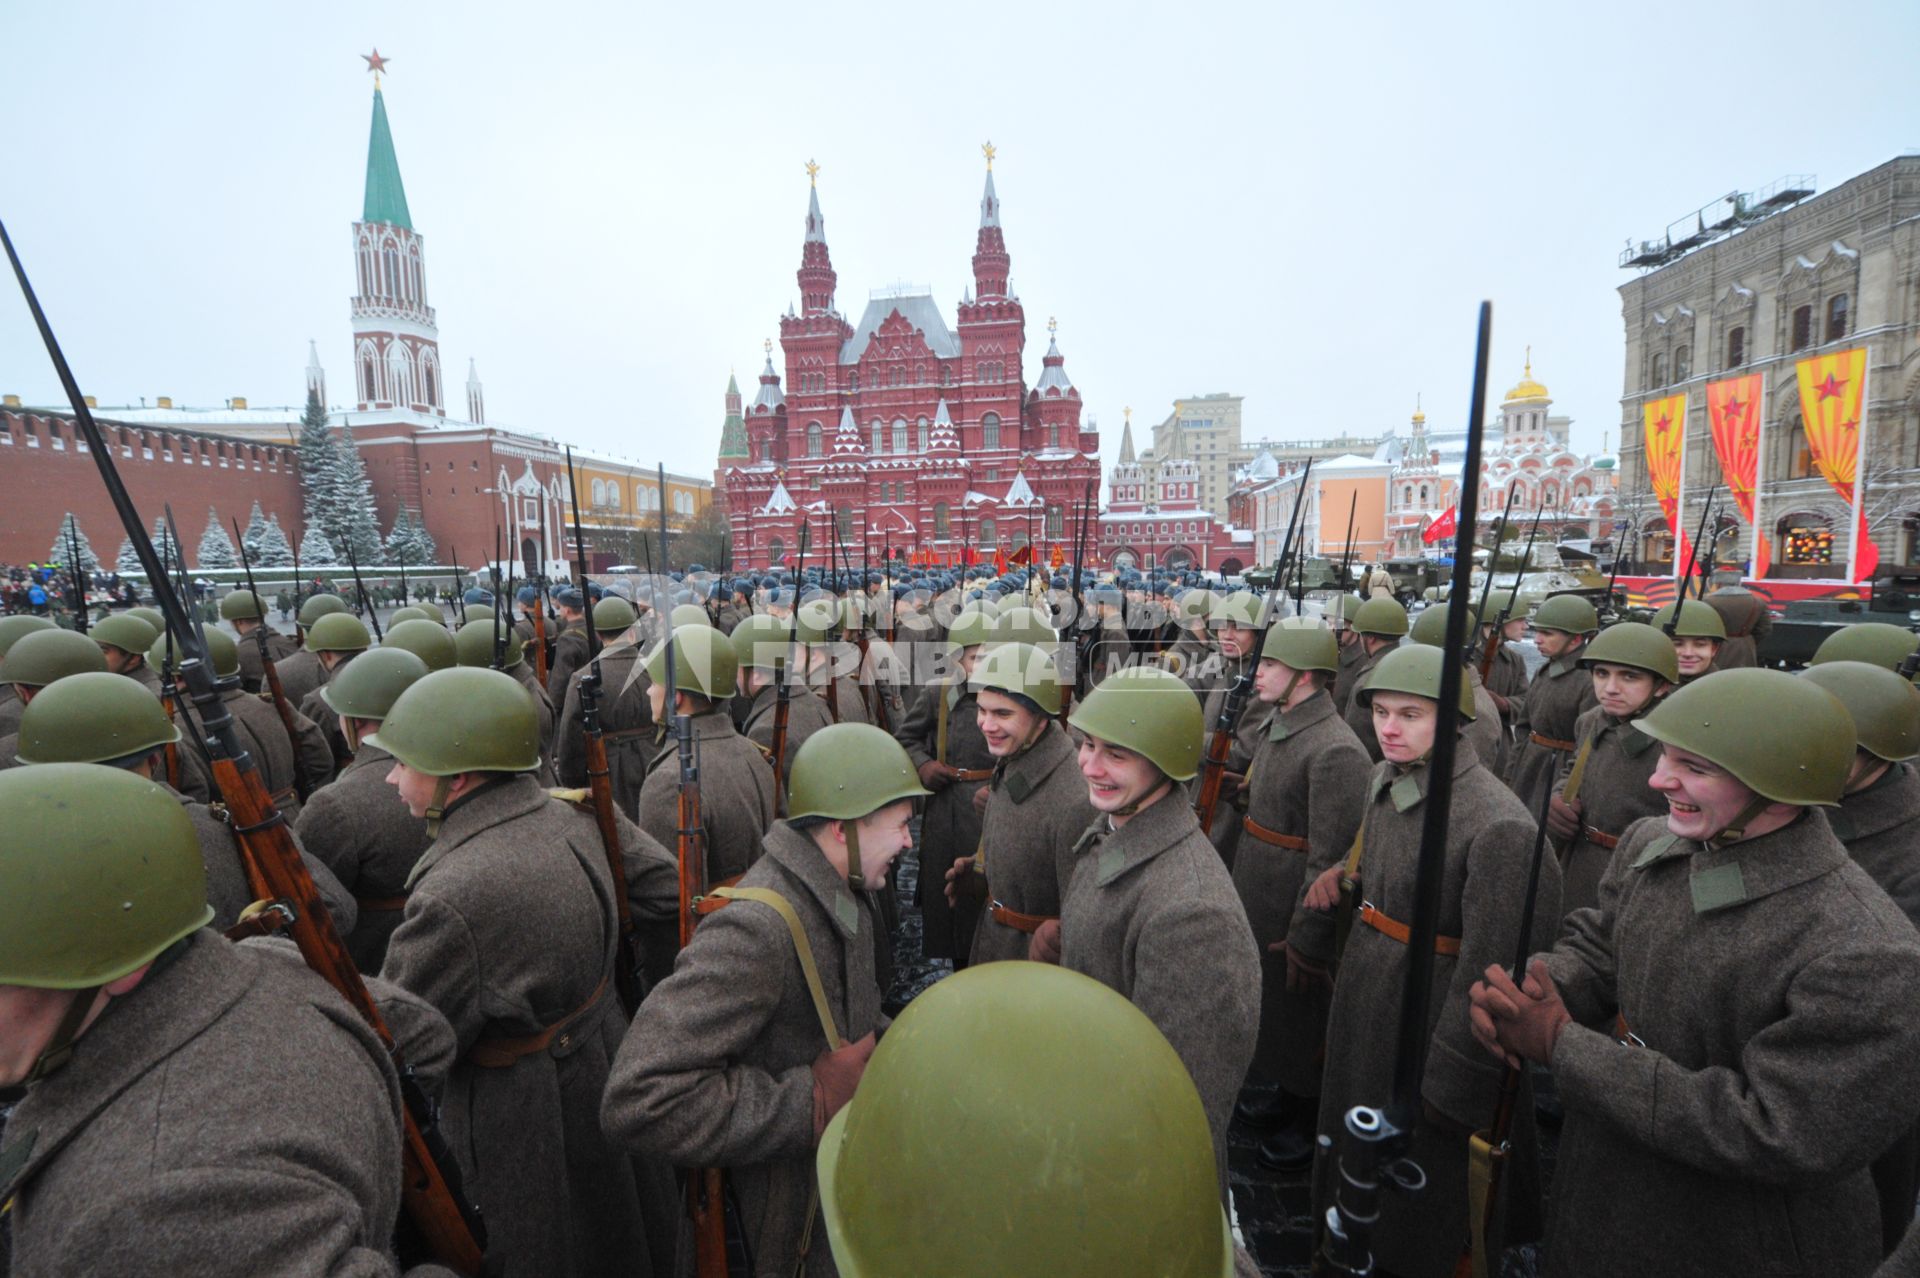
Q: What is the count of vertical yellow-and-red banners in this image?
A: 3